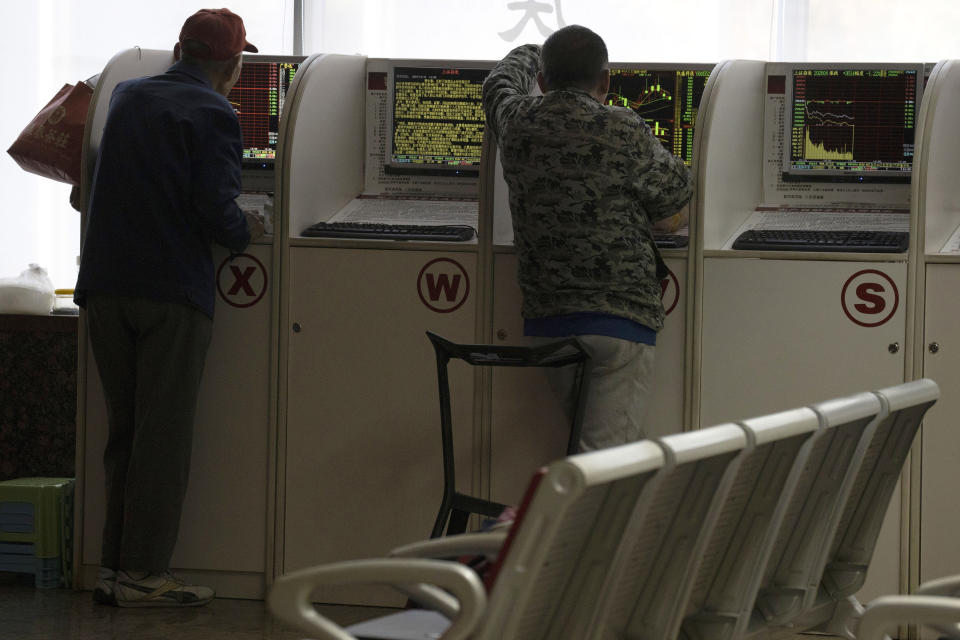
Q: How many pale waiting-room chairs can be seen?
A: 5